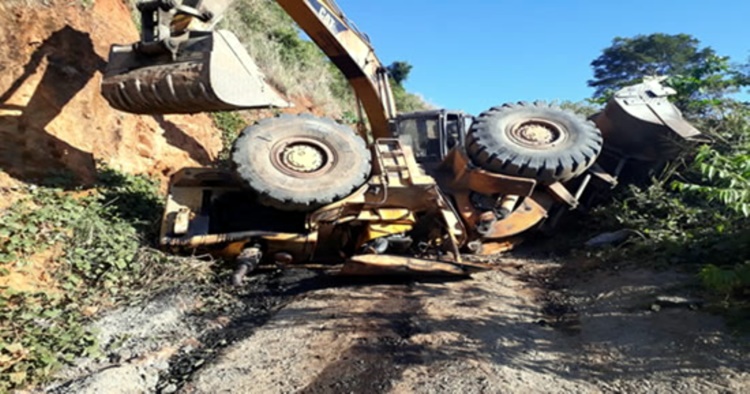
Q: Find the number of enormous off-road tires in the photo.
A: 2